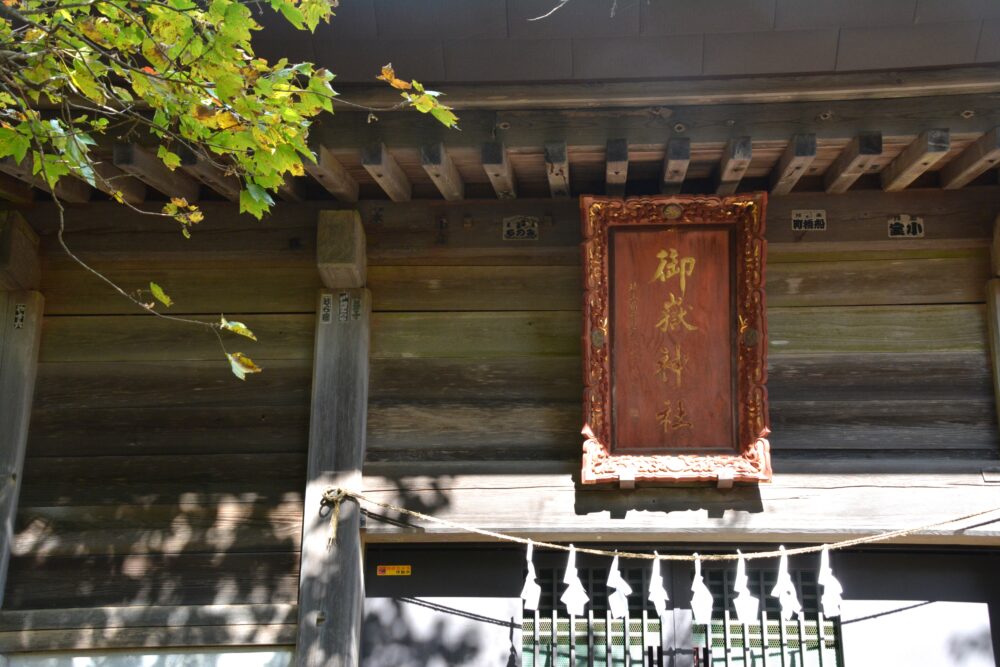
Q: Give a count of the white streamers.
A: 8